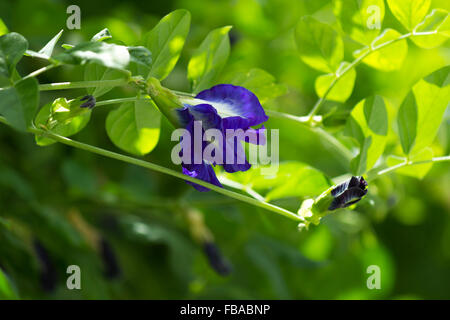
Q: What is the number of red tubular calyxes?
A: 0